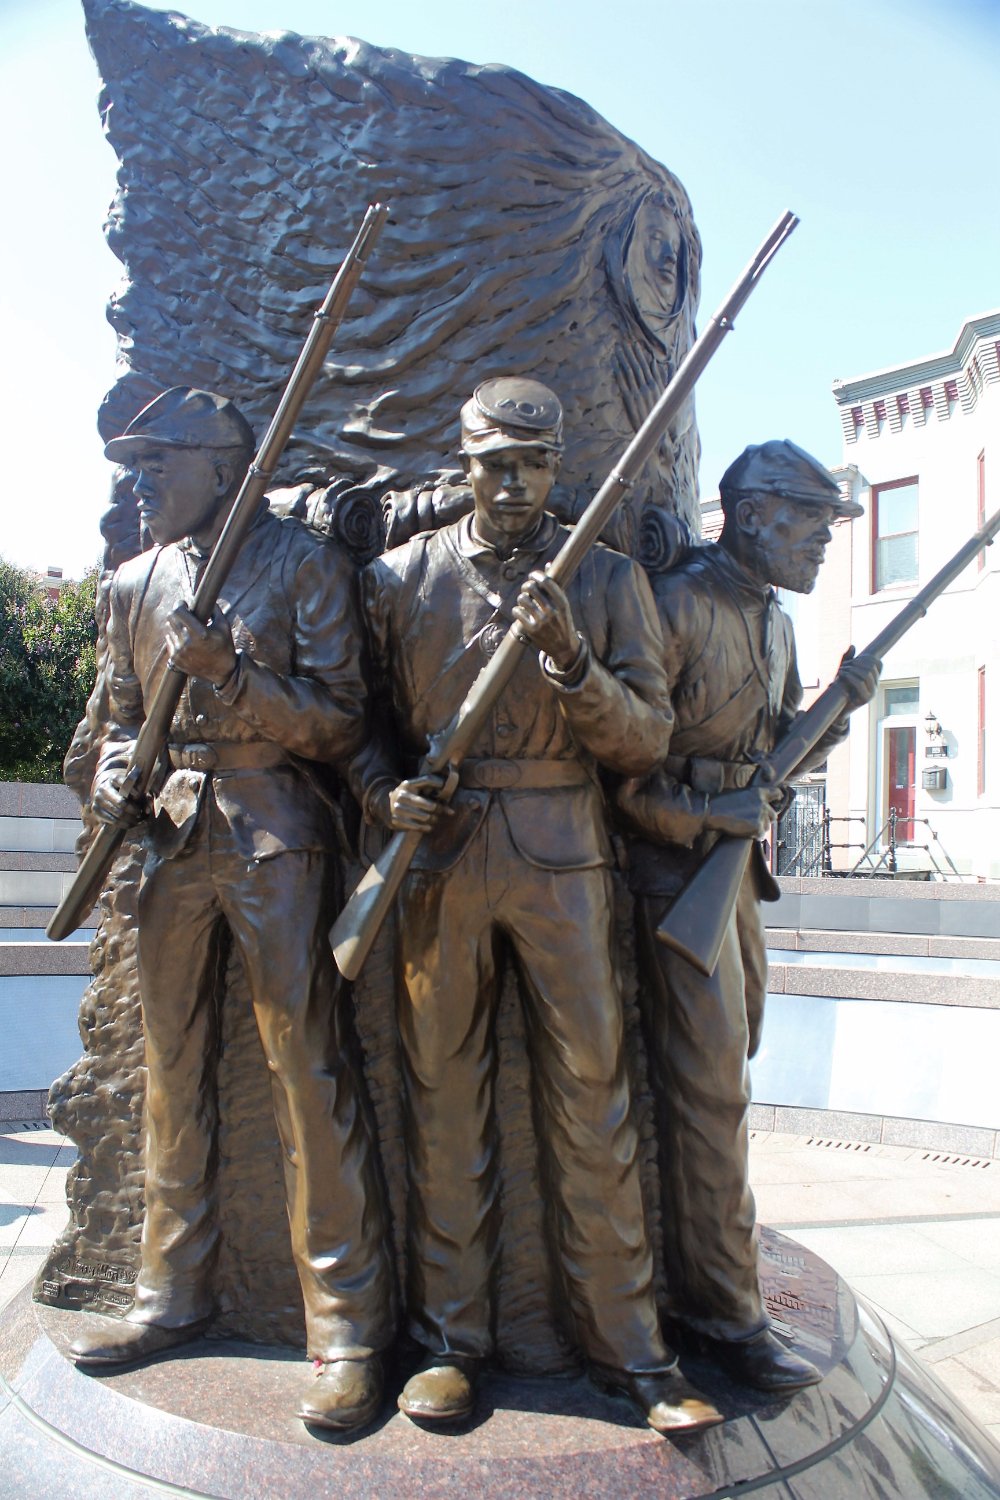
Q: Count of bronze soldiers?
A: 3